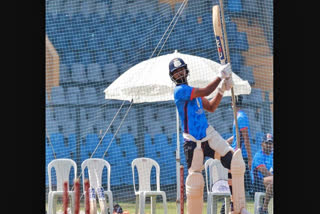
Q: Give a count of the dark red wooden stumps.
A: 3